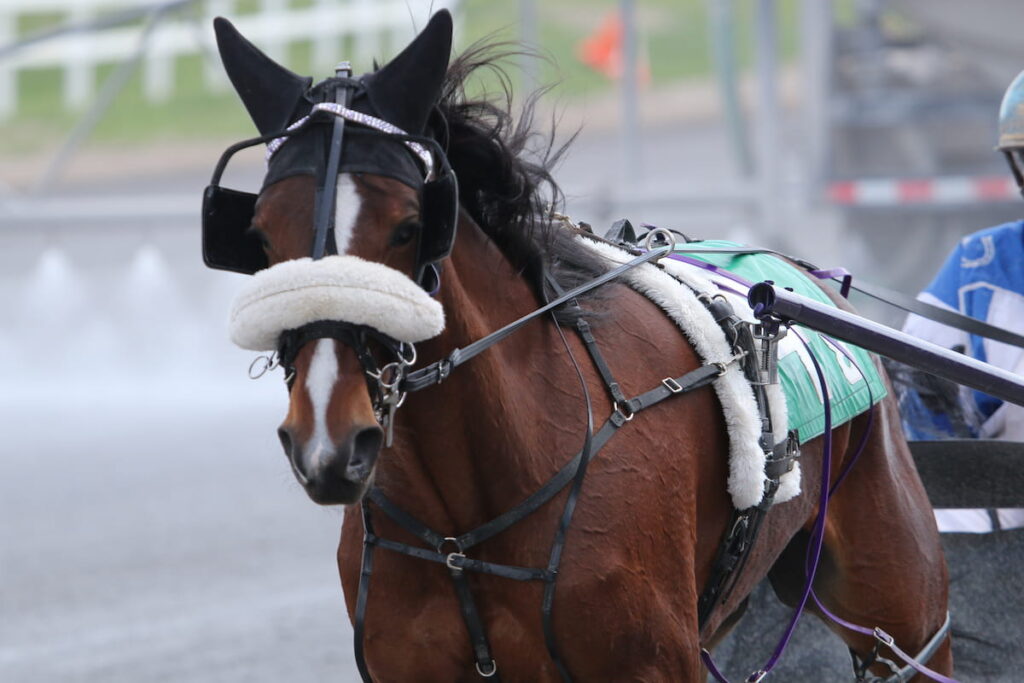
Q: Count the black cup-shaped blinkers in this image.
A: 2